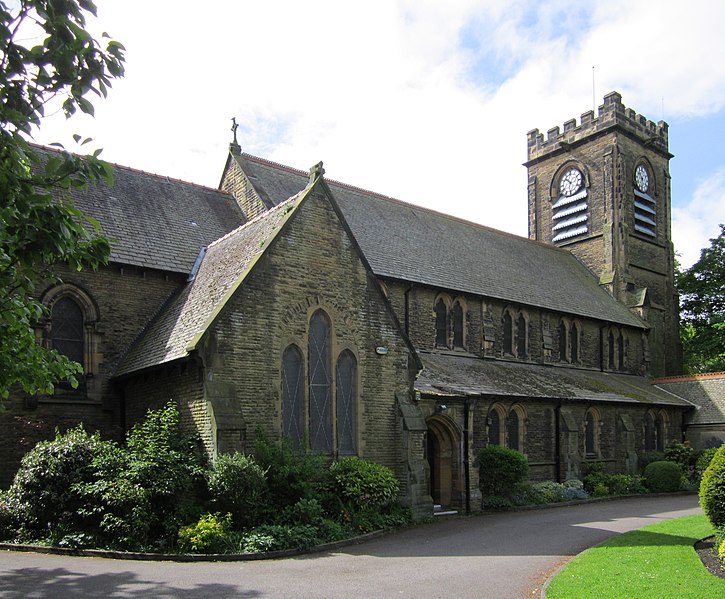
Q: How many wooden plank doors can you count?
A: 1